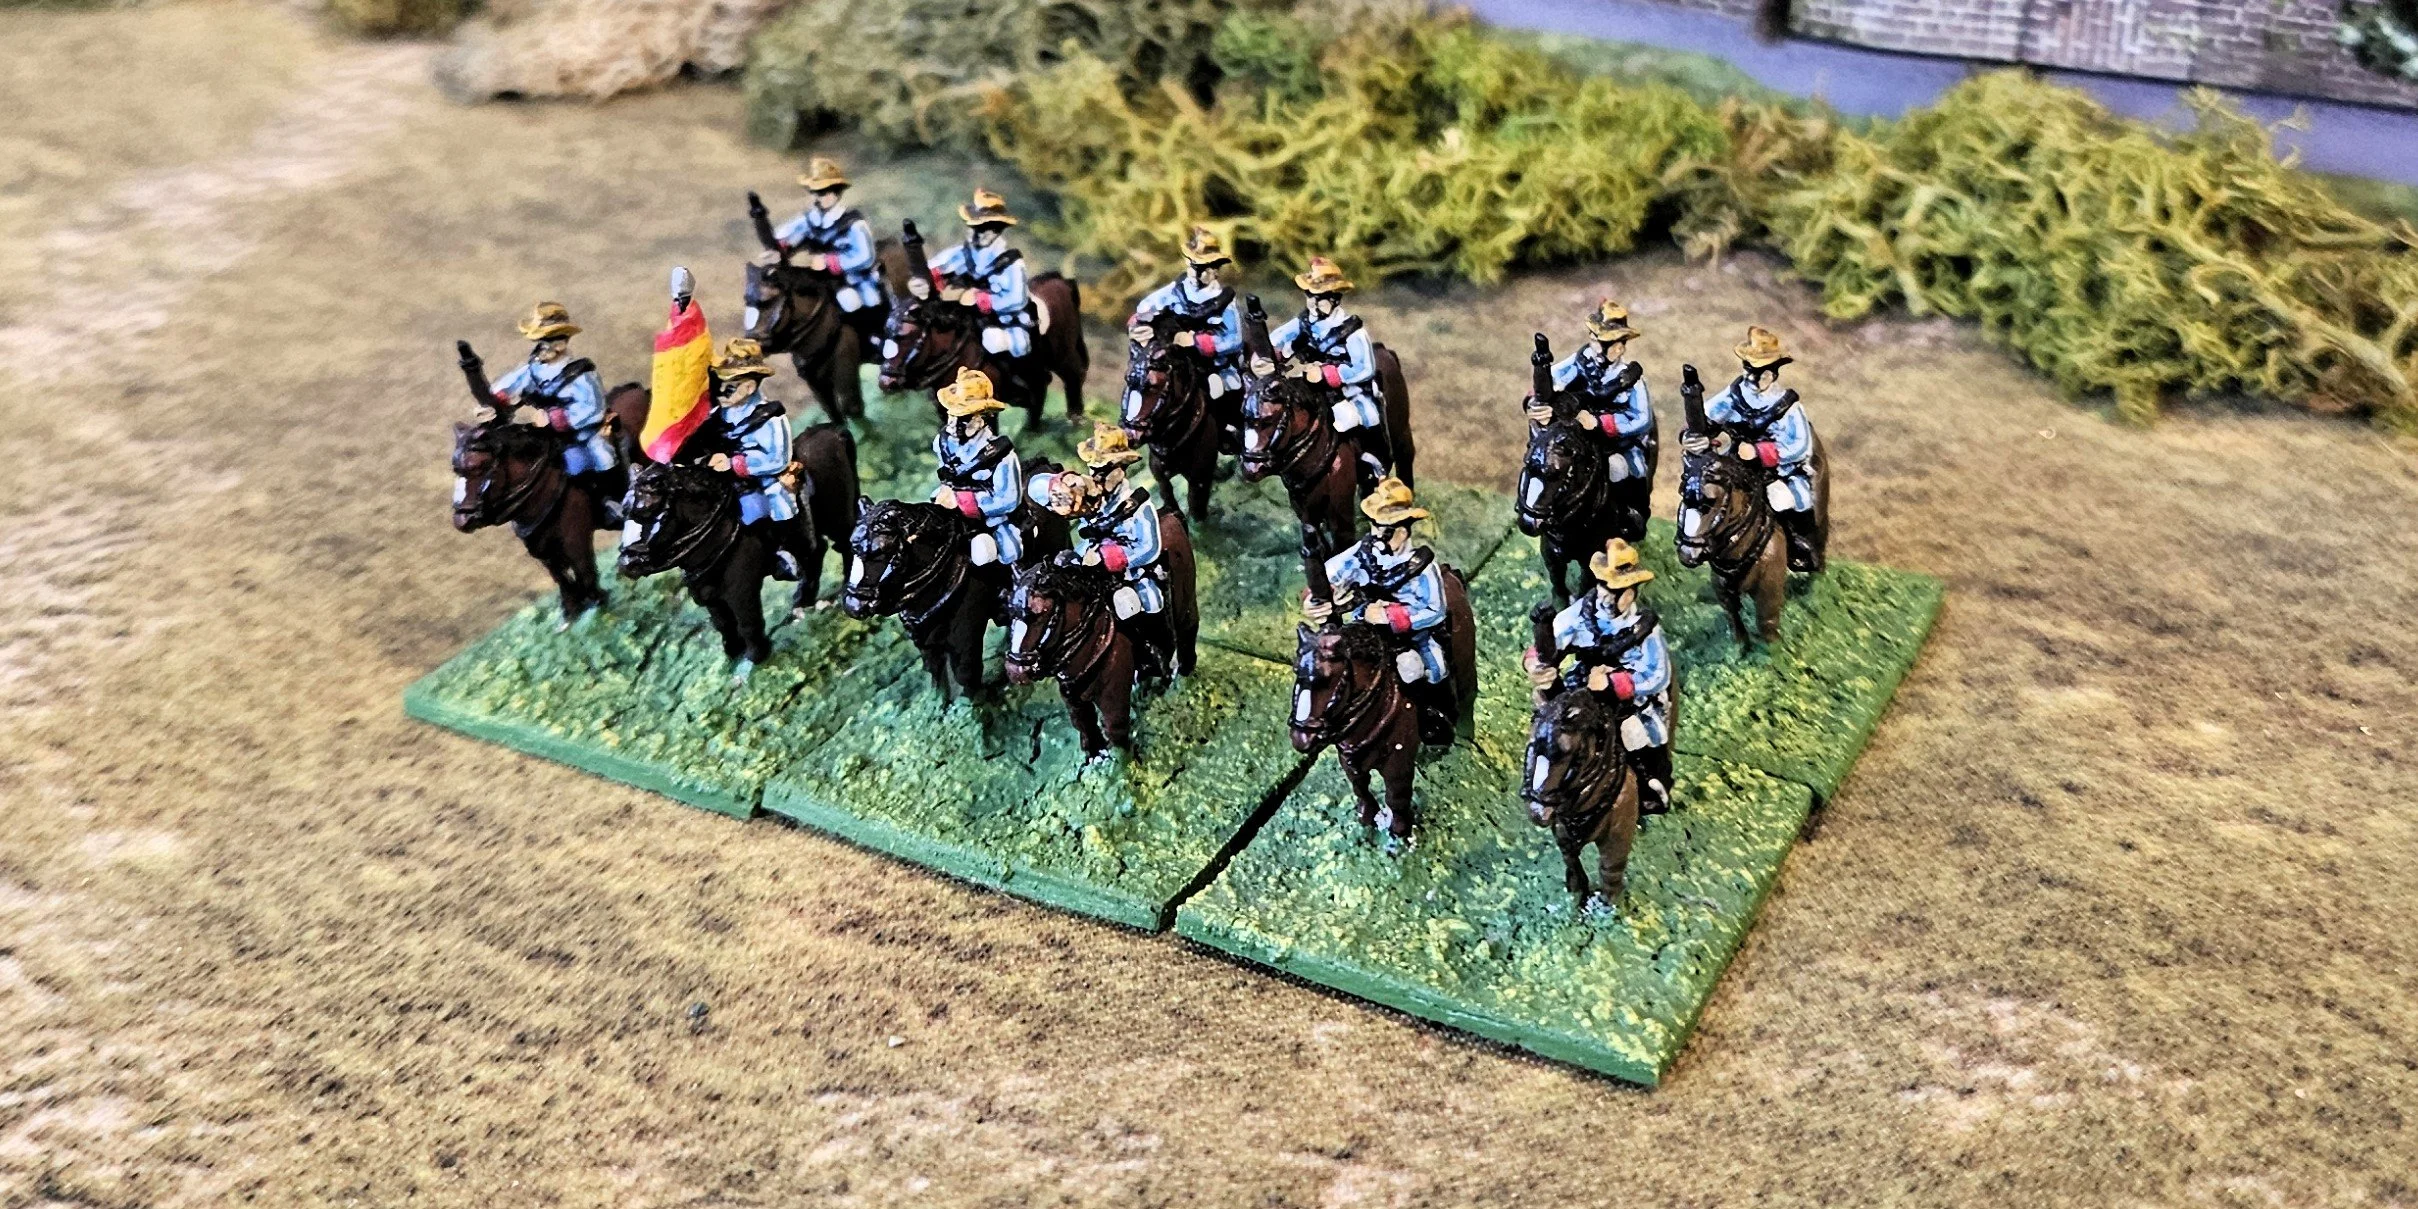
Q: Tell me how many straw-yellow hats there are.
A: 12